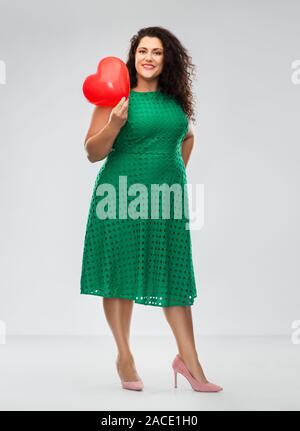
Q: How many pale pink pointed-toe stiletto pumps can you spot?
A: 2